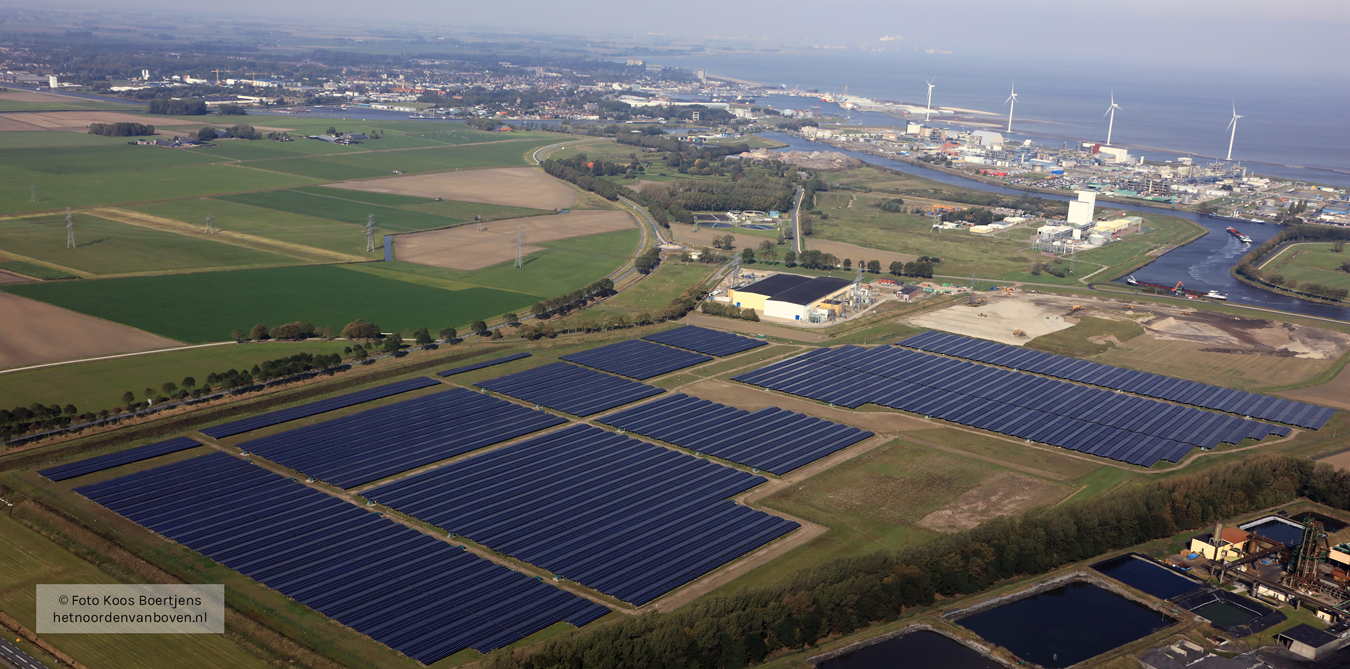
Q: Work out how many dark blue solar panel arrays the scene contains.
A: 12